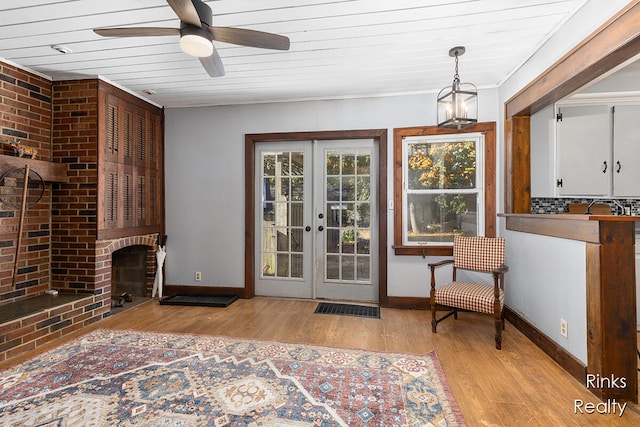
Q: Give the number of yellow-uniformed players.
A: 0